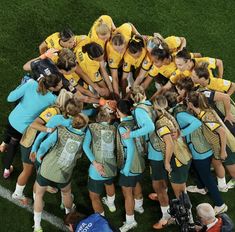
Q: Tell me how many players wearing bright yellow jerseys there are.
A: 10